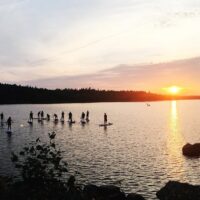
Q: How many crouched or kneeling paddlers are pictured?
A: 2